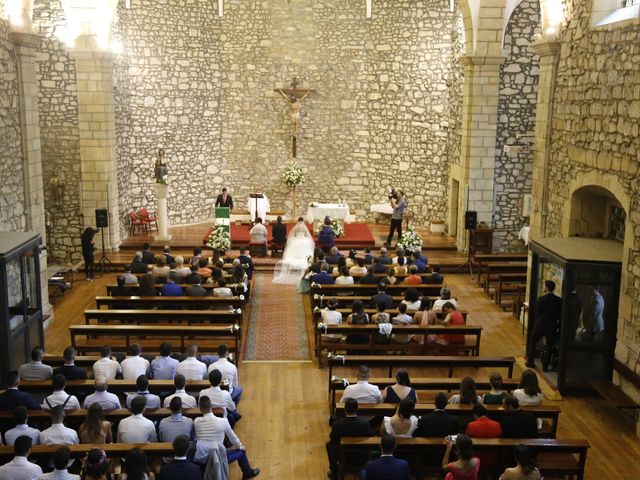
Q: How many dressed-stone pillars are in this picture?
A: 4